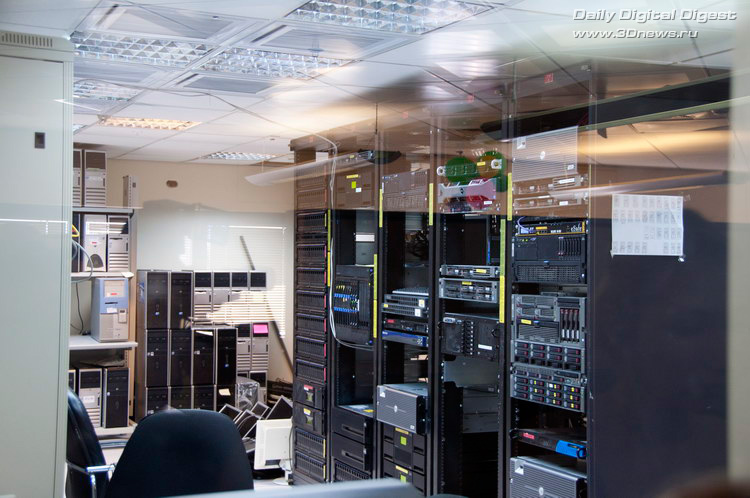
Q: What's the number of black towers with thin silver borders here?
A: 11